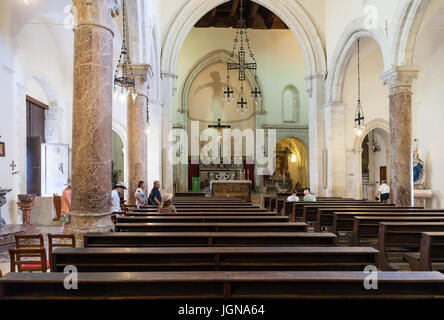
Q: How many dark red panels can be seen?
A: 2